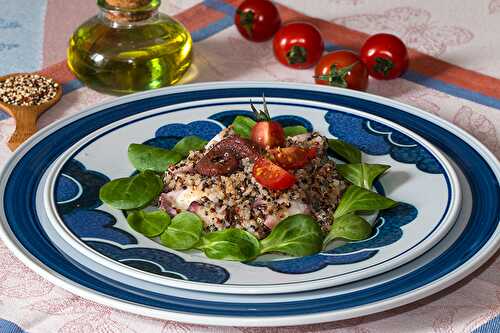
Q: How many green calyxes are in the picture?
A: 5